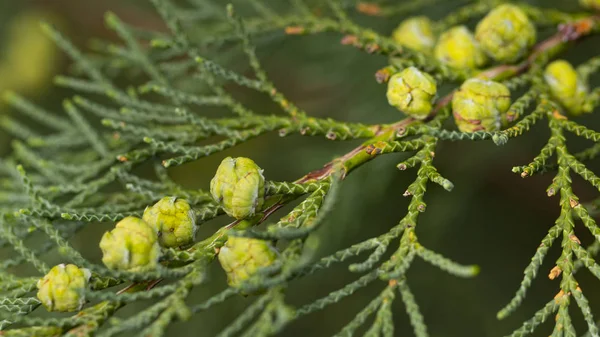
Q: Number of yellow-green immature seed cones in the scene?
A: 11